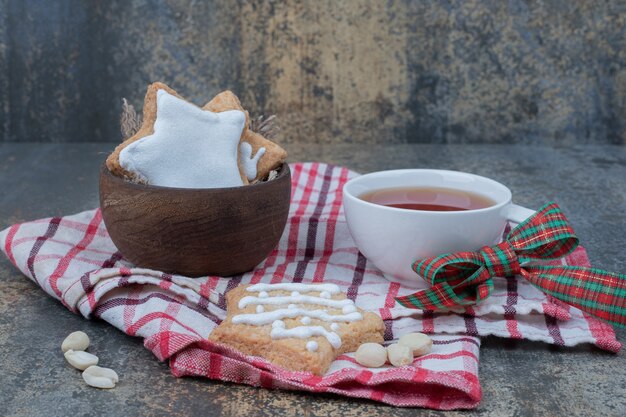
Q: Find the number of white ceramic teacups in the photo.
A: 1